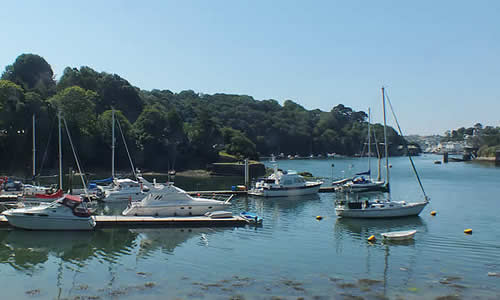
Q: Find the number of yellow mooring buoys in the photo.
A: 4